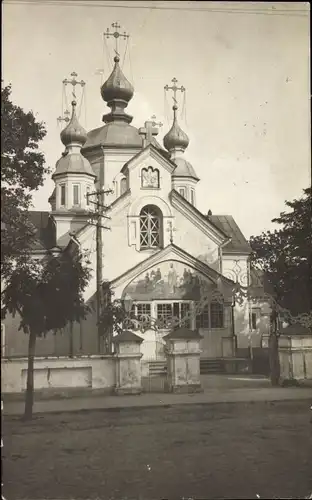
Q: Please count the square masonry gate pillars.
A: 3